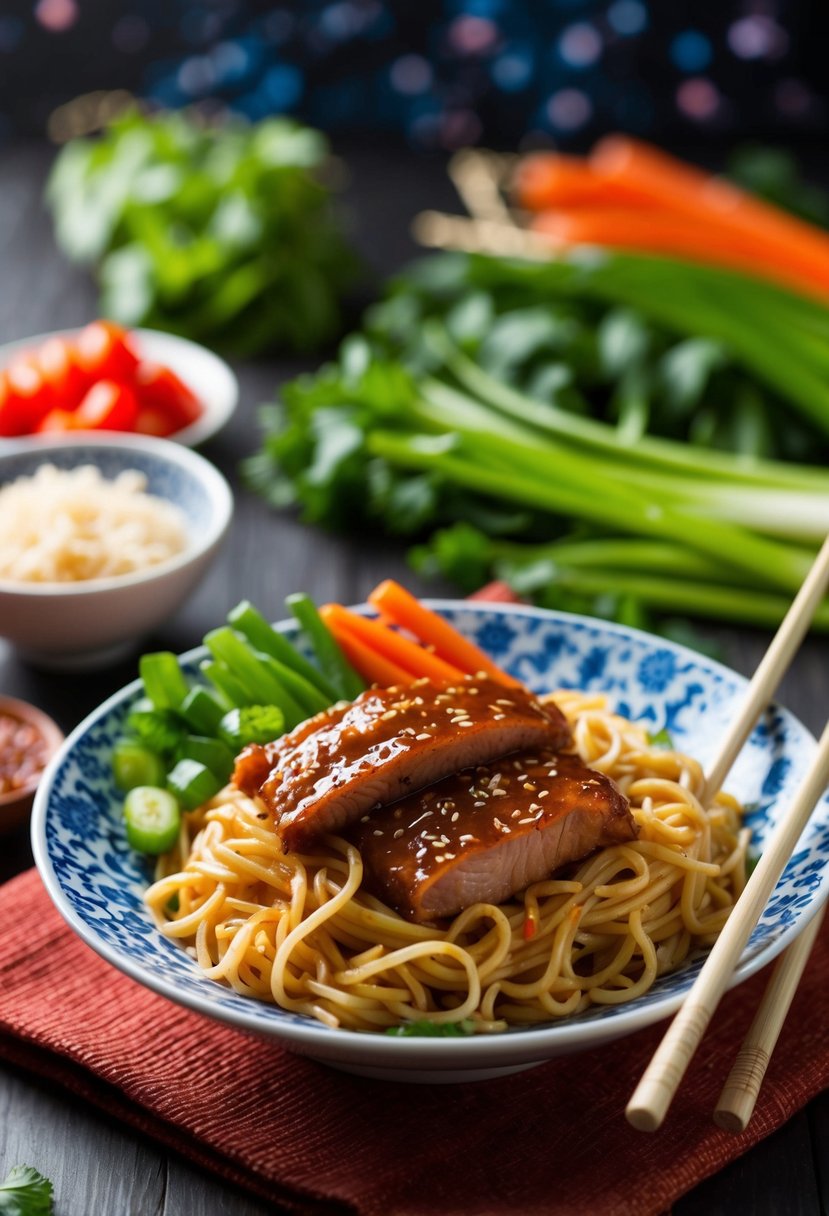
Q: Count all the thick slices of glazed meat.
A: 2